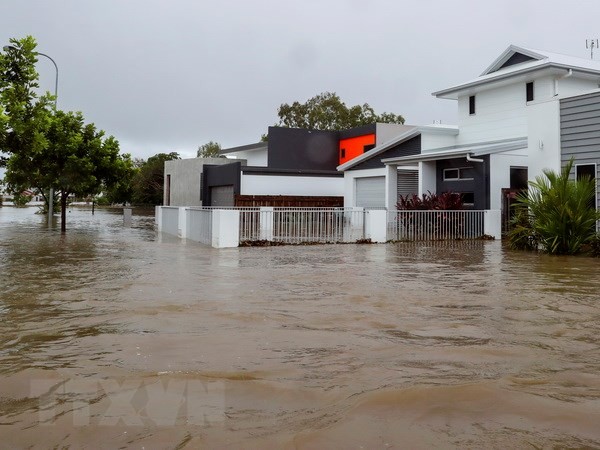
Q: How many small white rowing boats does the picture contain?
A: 0